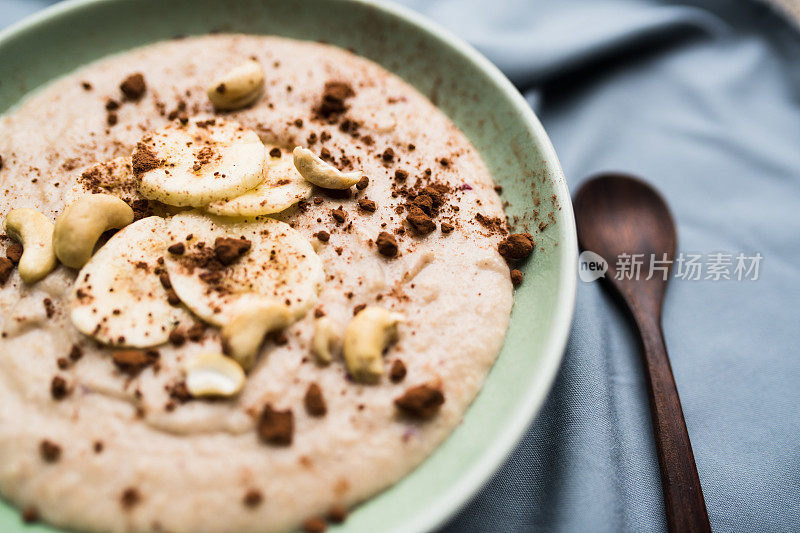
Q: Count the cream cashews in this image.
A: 8